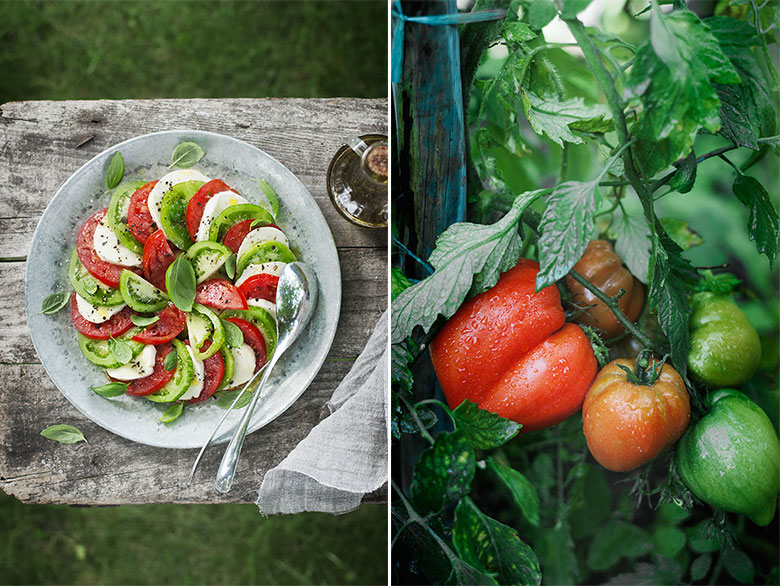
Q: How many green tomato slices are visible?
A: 12